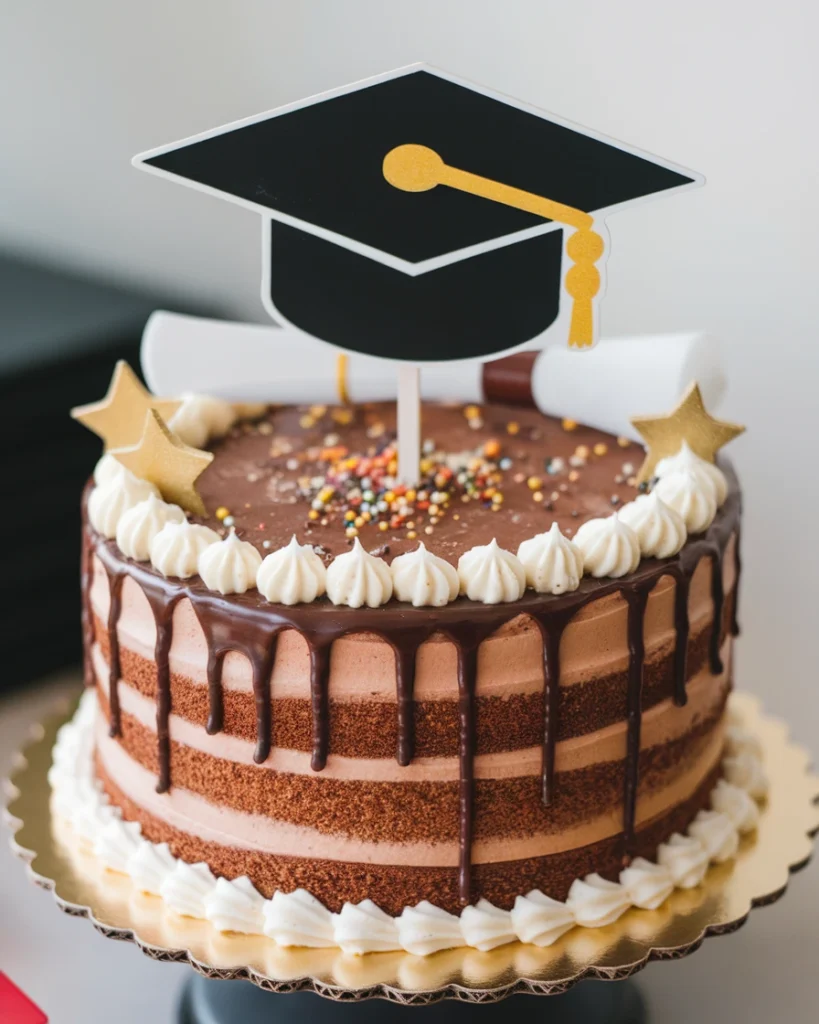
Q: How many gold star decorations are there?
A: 3